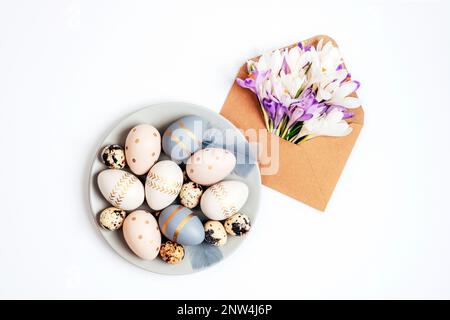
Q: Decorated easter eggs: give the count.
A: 8